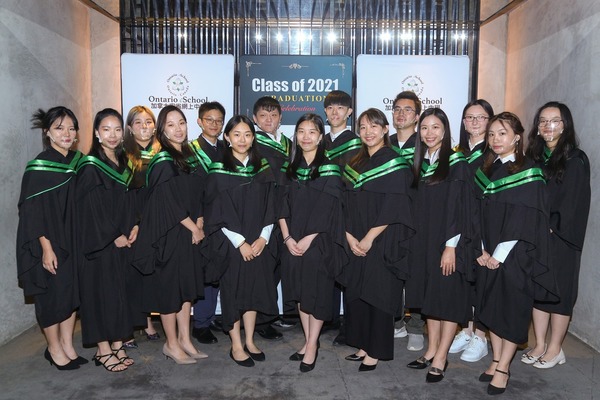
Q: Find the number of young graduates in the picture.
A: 15